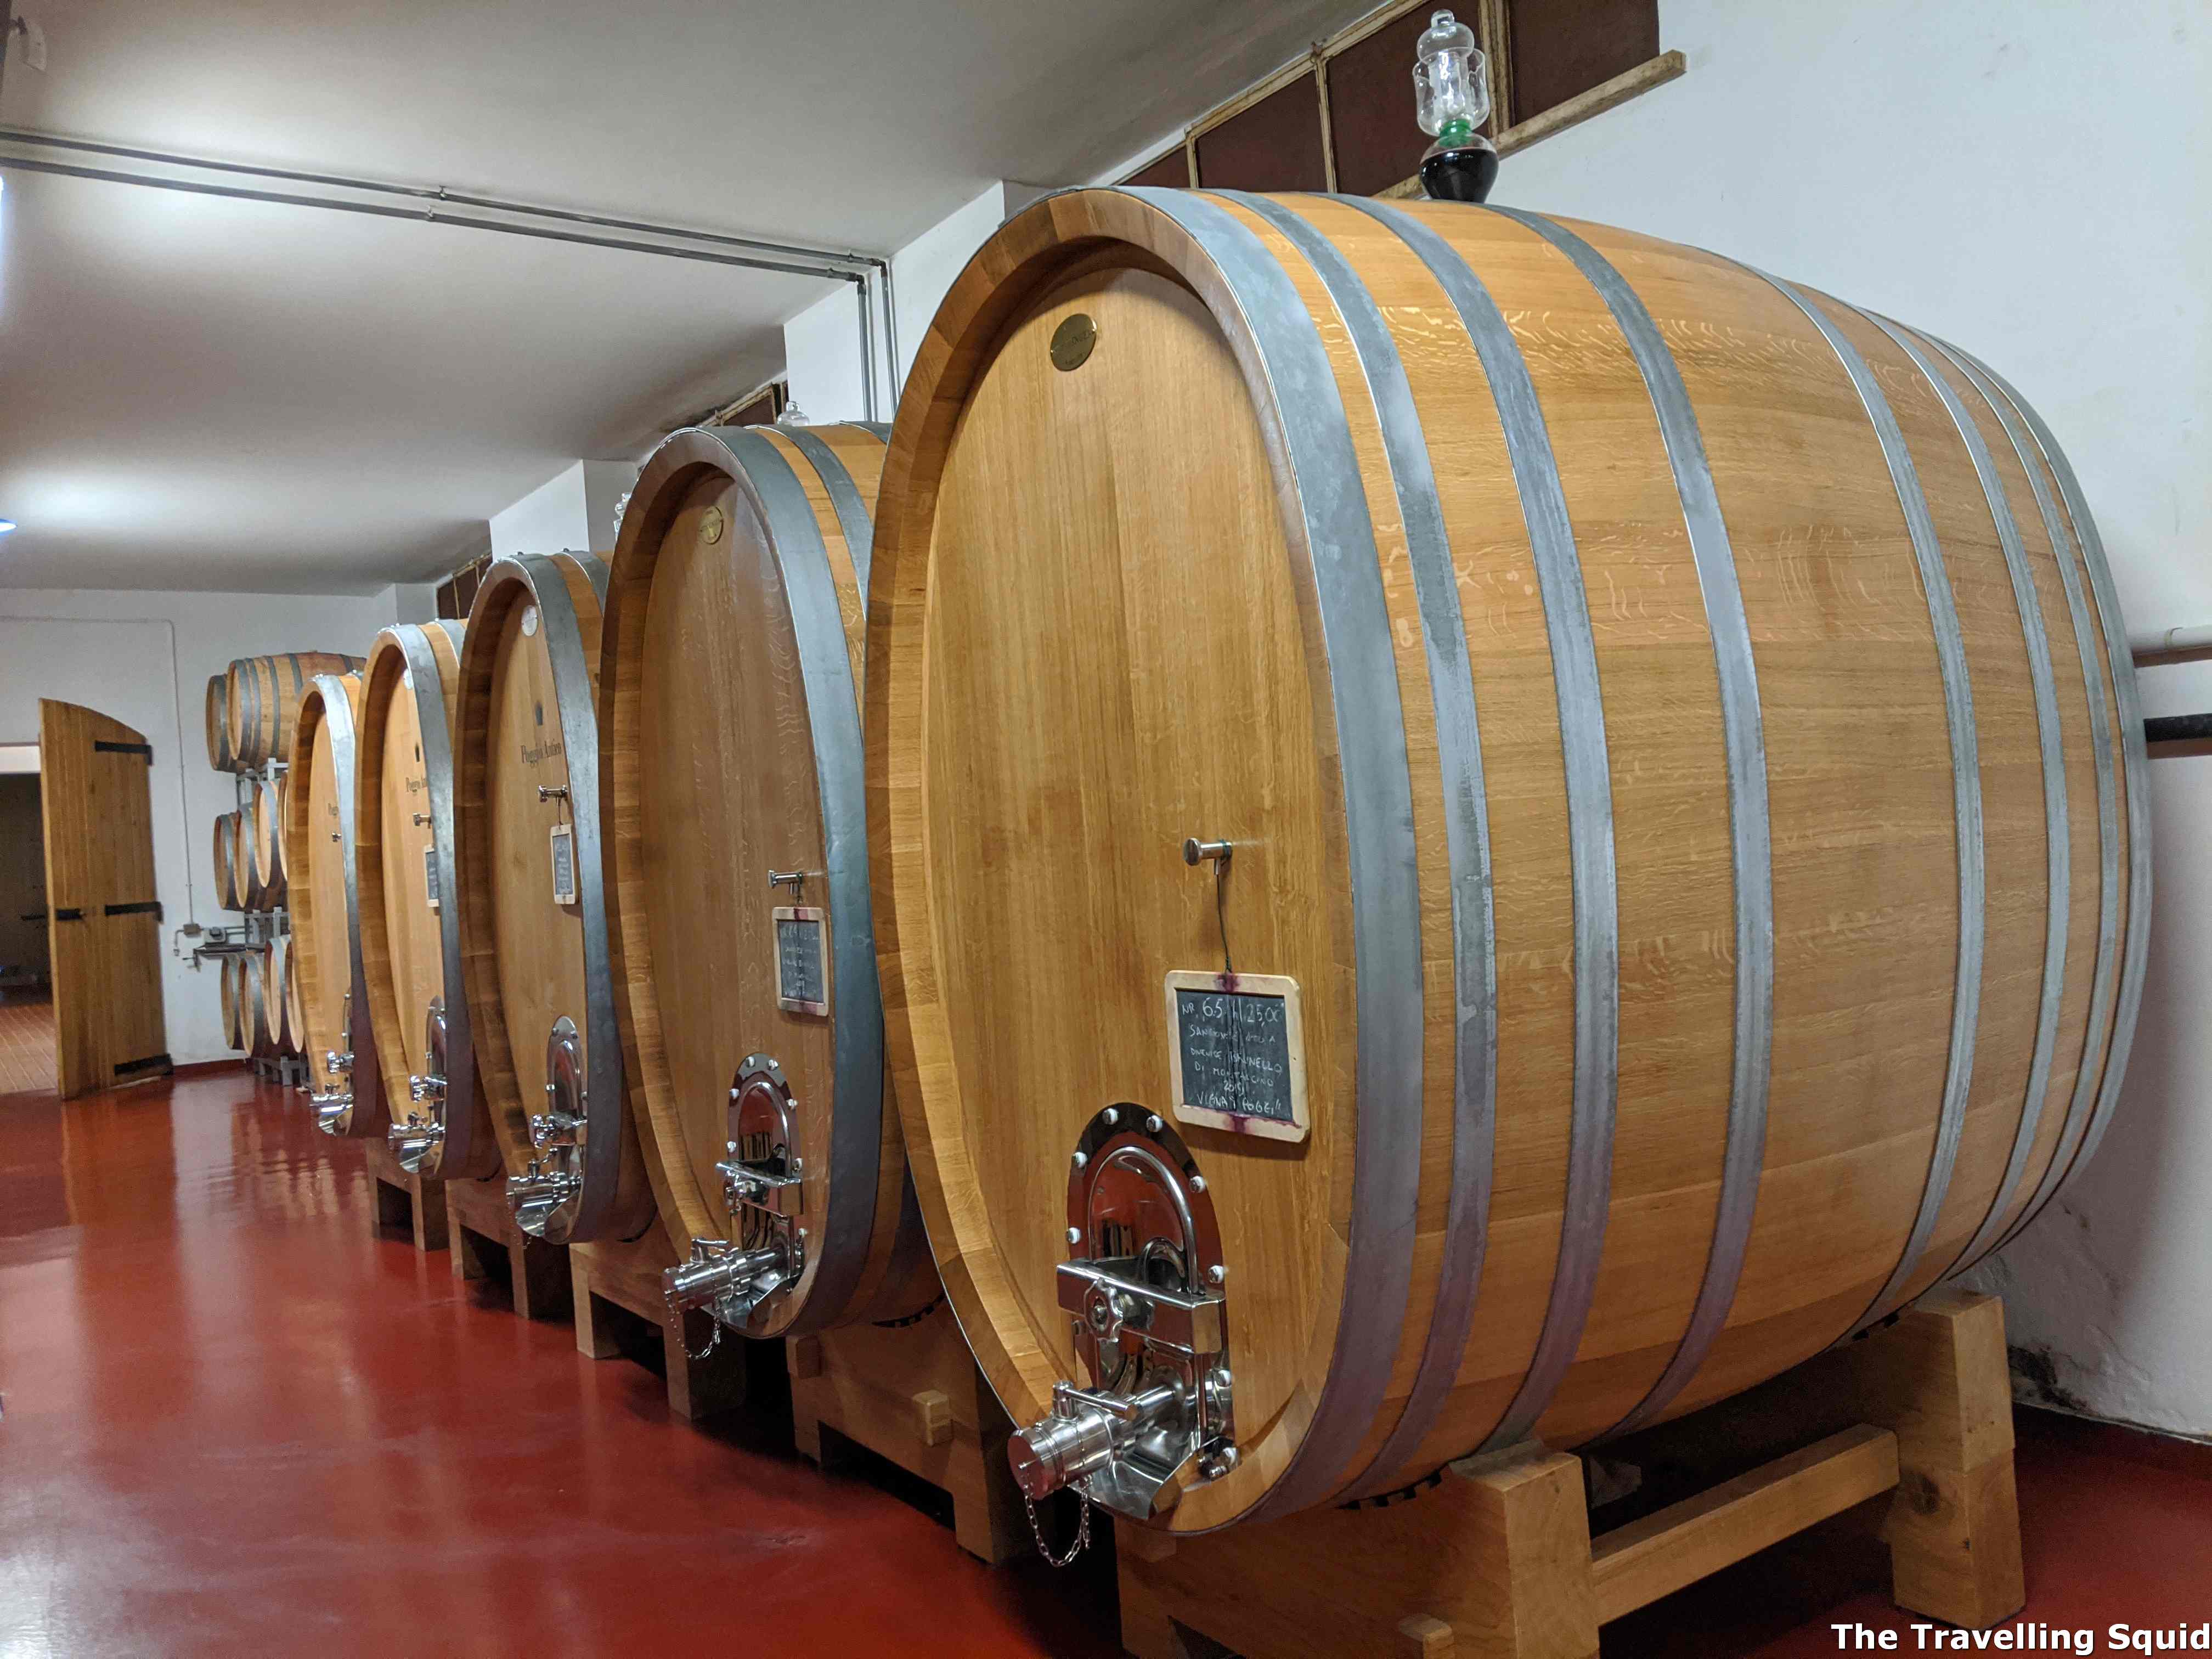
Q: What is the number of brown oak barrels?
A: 15